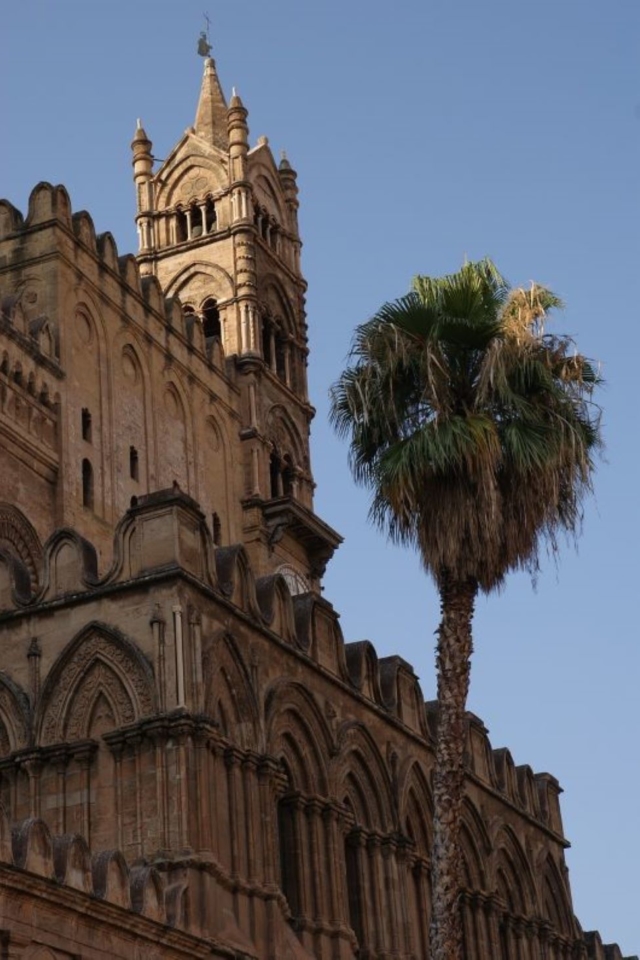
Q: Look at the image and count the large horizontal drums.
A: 0